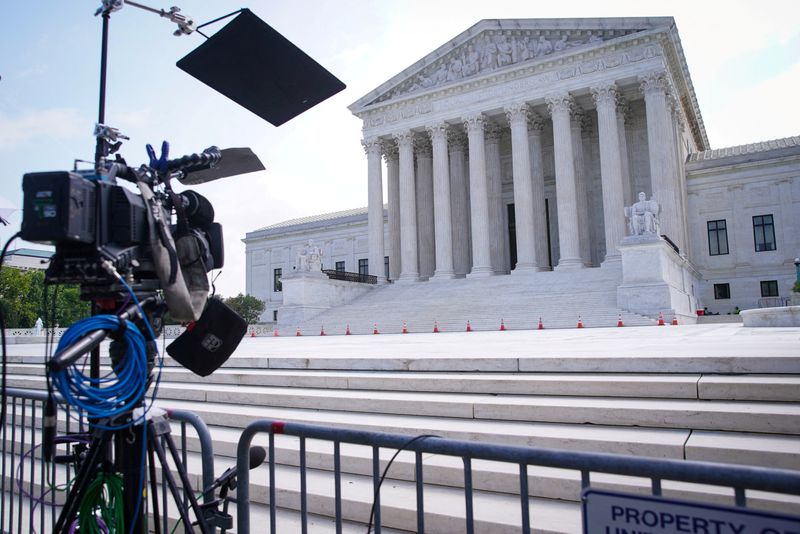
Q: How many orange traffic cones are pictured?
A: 15